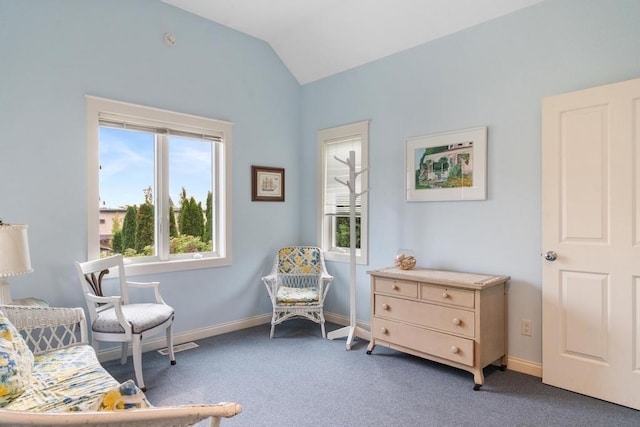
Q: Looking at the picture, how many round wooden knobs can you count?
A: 6